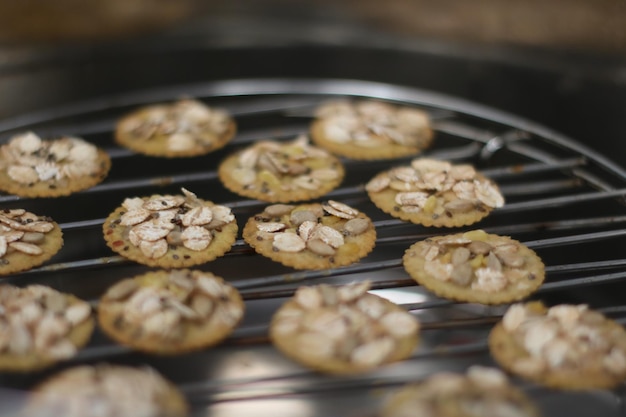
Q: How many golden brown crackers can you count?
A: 15